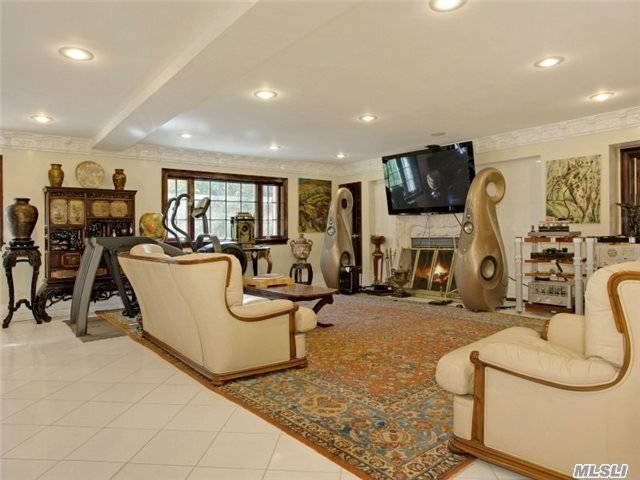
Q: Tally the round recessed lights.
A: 10